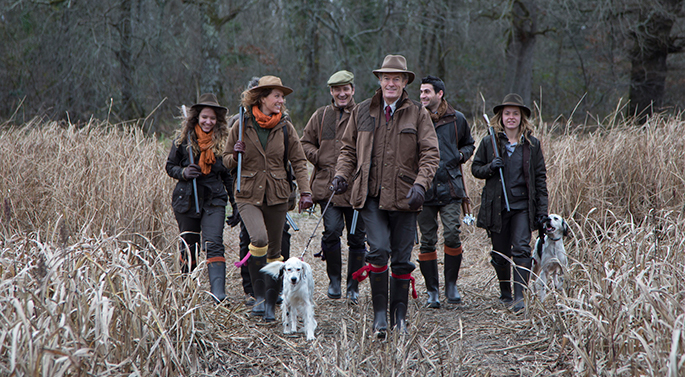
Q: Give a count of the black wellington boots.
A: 12